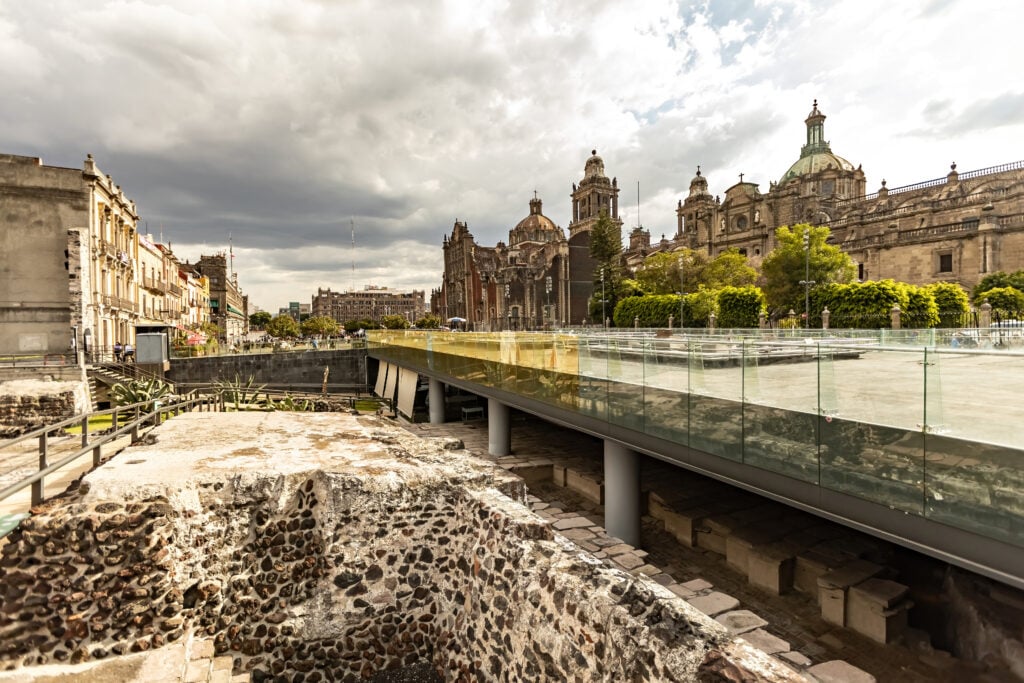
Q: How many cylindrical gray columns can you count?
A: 3